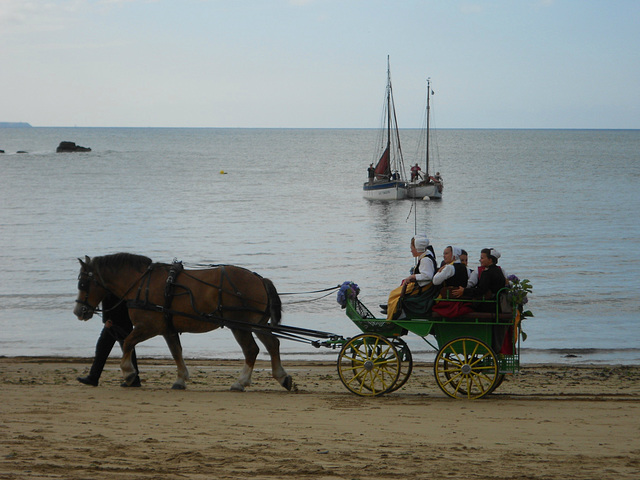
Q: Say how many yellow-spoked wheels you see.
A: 4